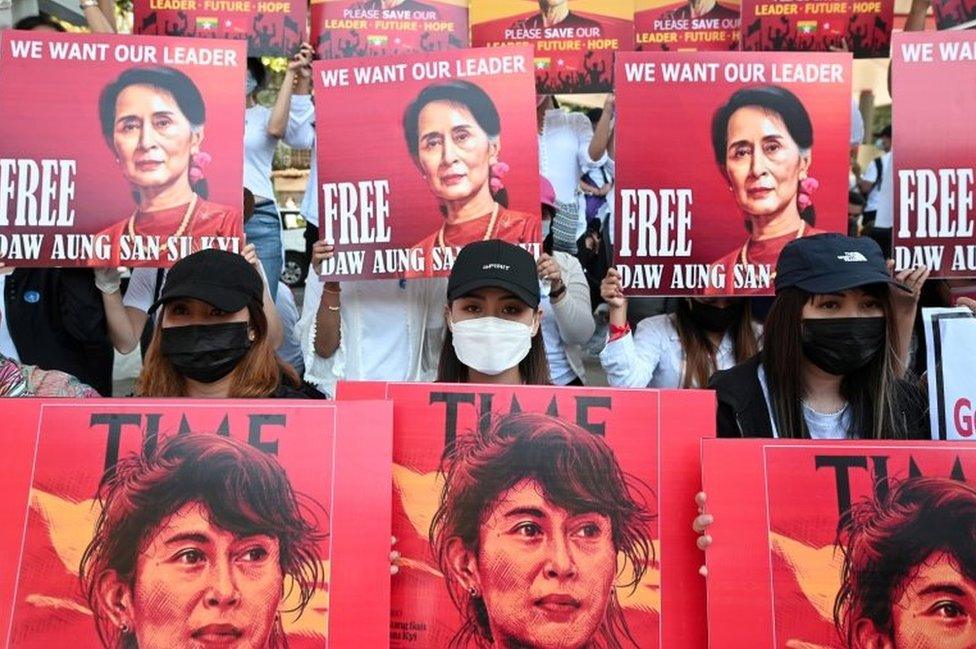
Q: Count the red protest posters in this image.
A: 13